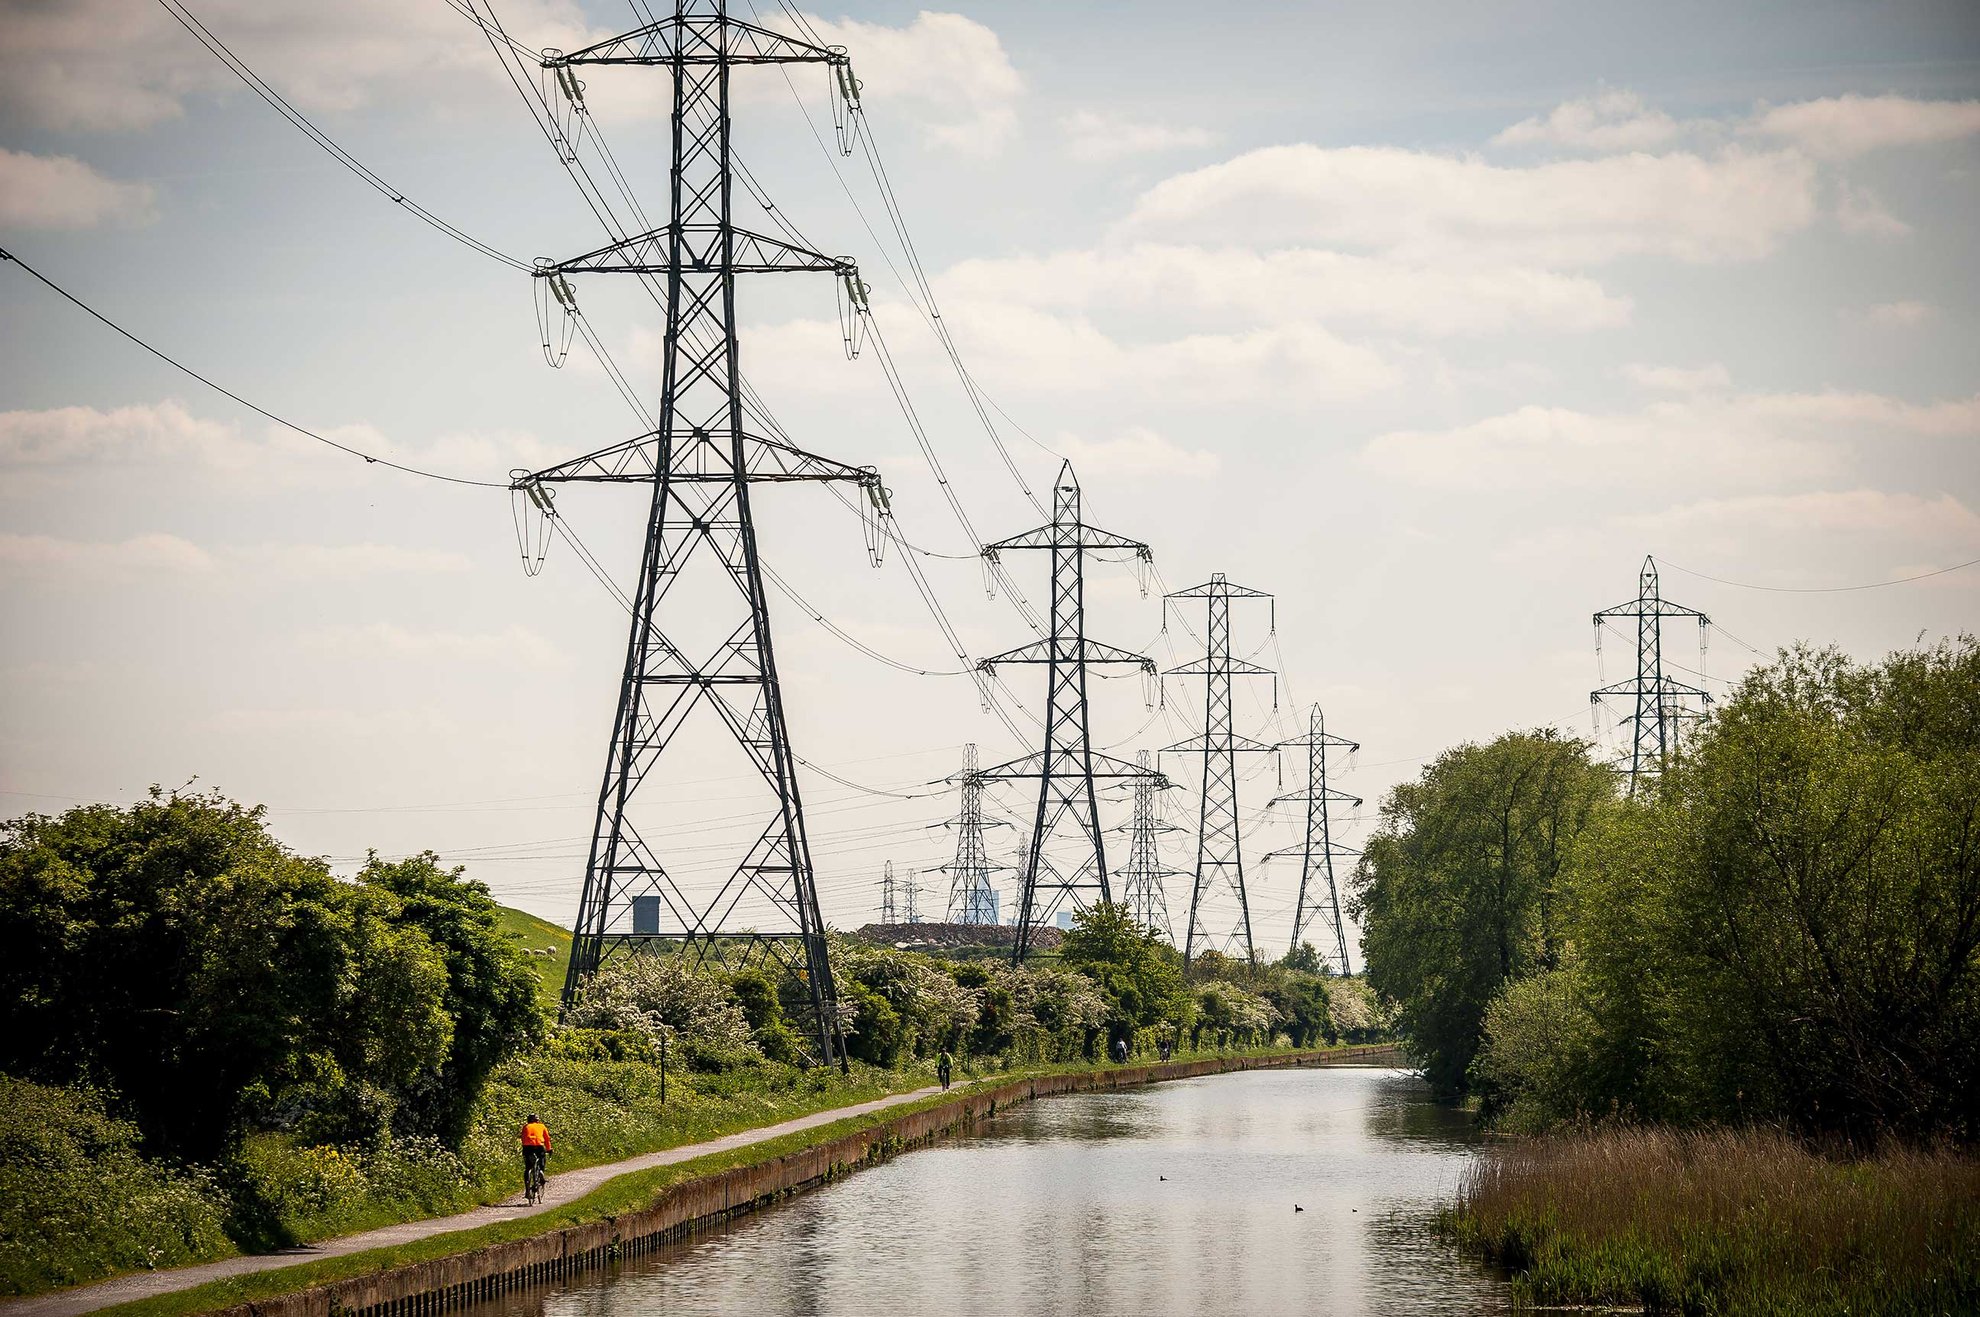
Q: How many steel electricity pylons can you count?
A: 11